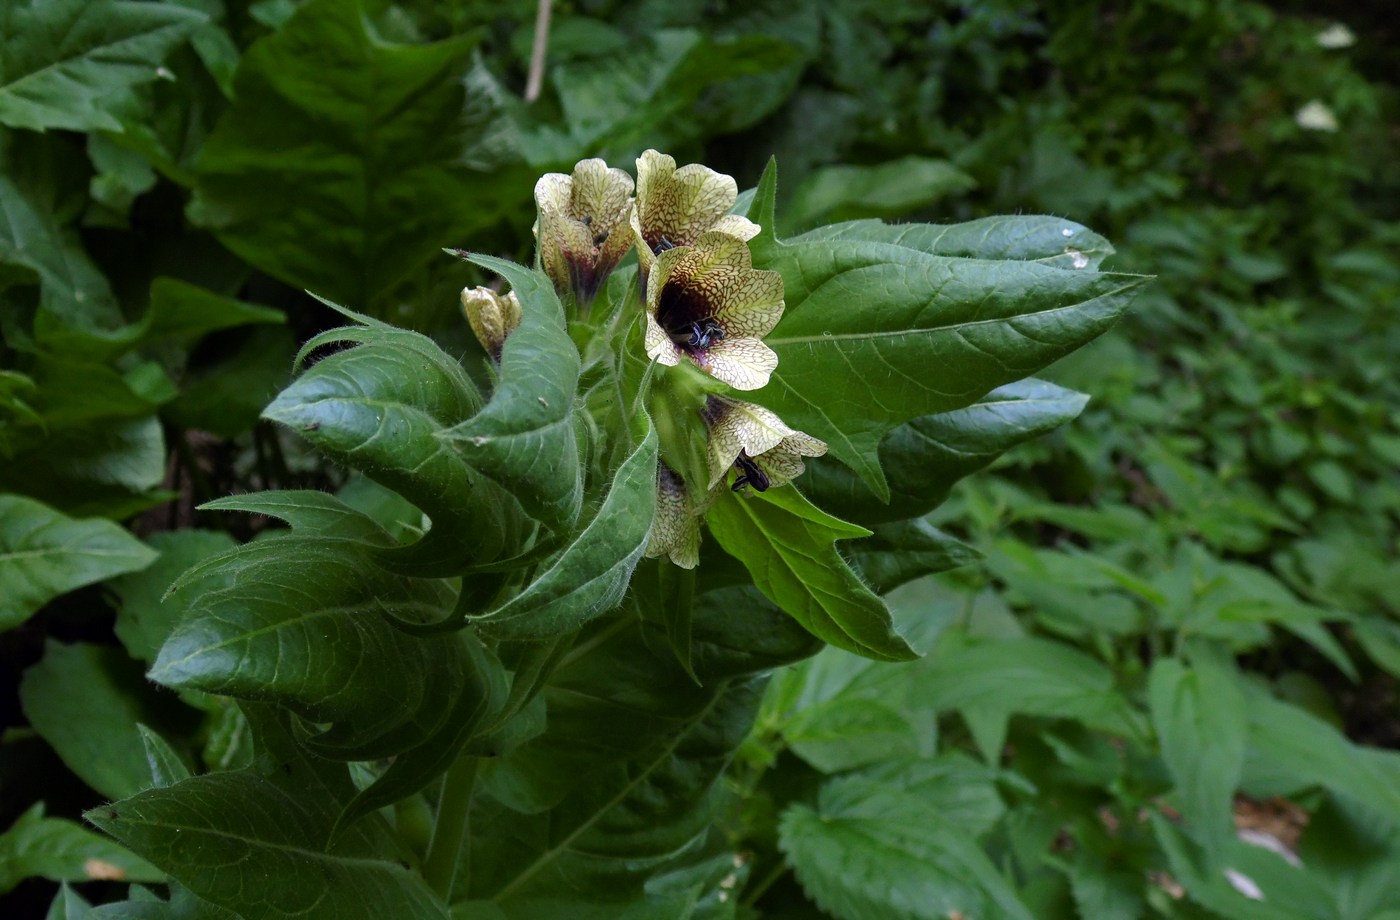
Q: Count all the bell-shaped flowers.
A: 6